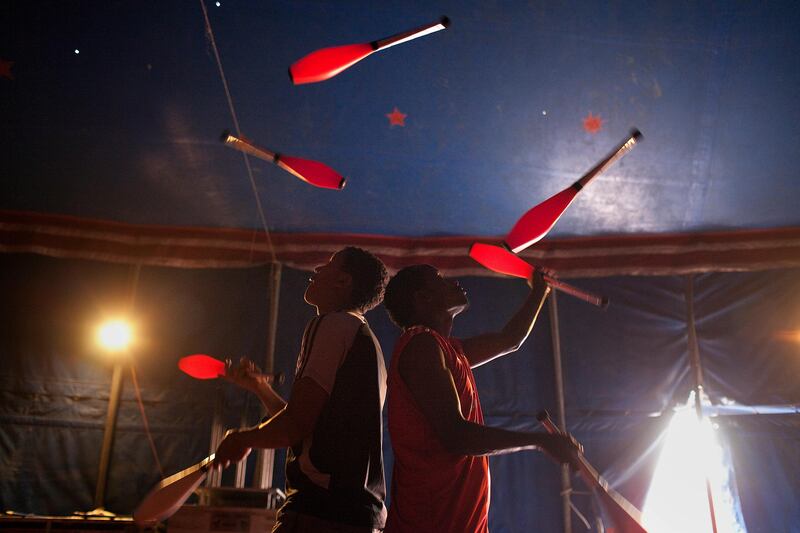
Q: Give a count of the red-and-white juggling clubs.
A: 7